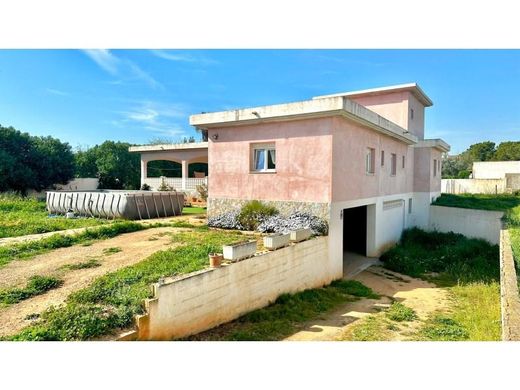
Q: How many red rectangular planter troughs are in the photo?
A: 0